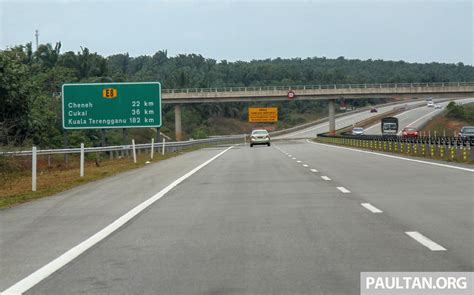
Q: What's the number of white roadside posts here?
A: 5